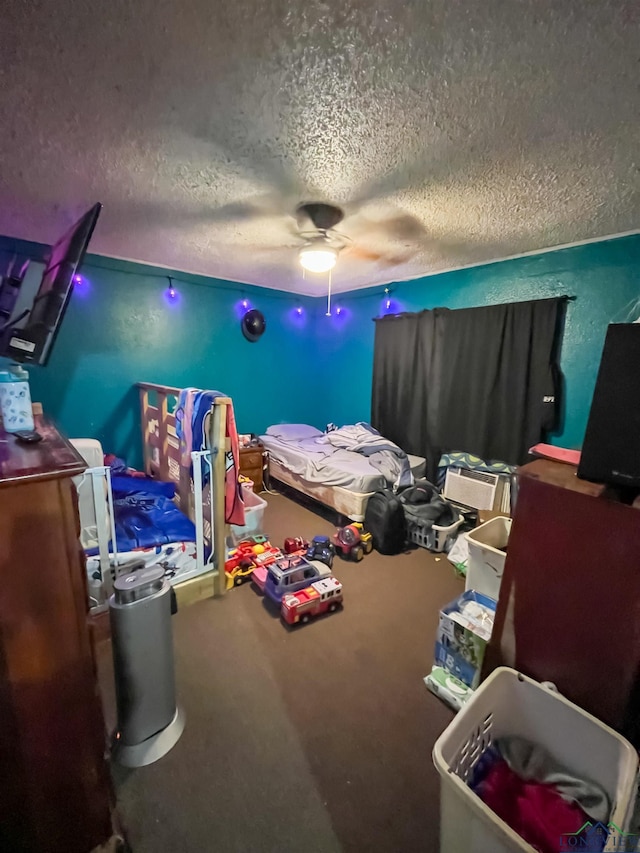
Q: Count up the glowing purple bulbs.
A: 6